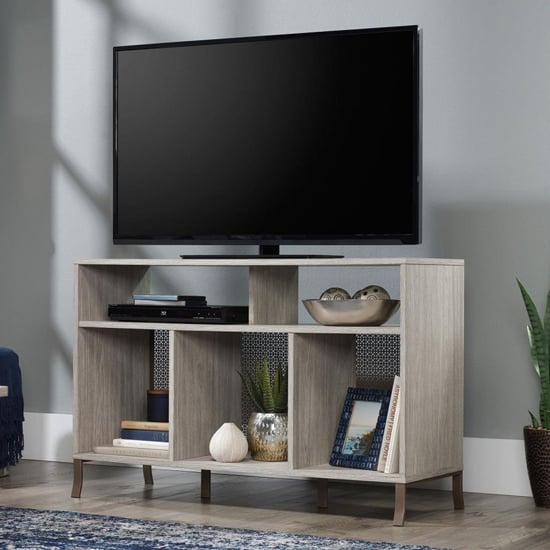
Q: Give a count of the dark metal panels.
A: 3